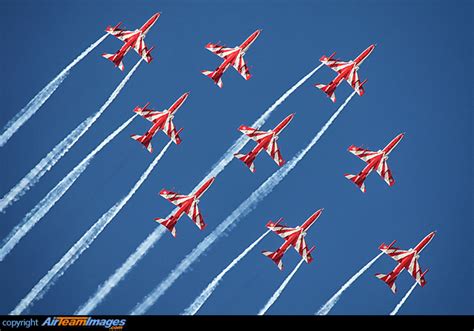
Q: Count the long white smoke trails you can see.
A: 10